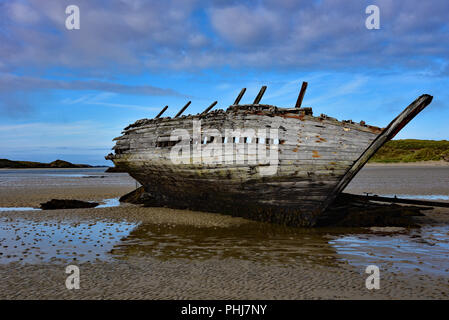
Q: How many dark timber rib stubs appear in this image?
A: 6